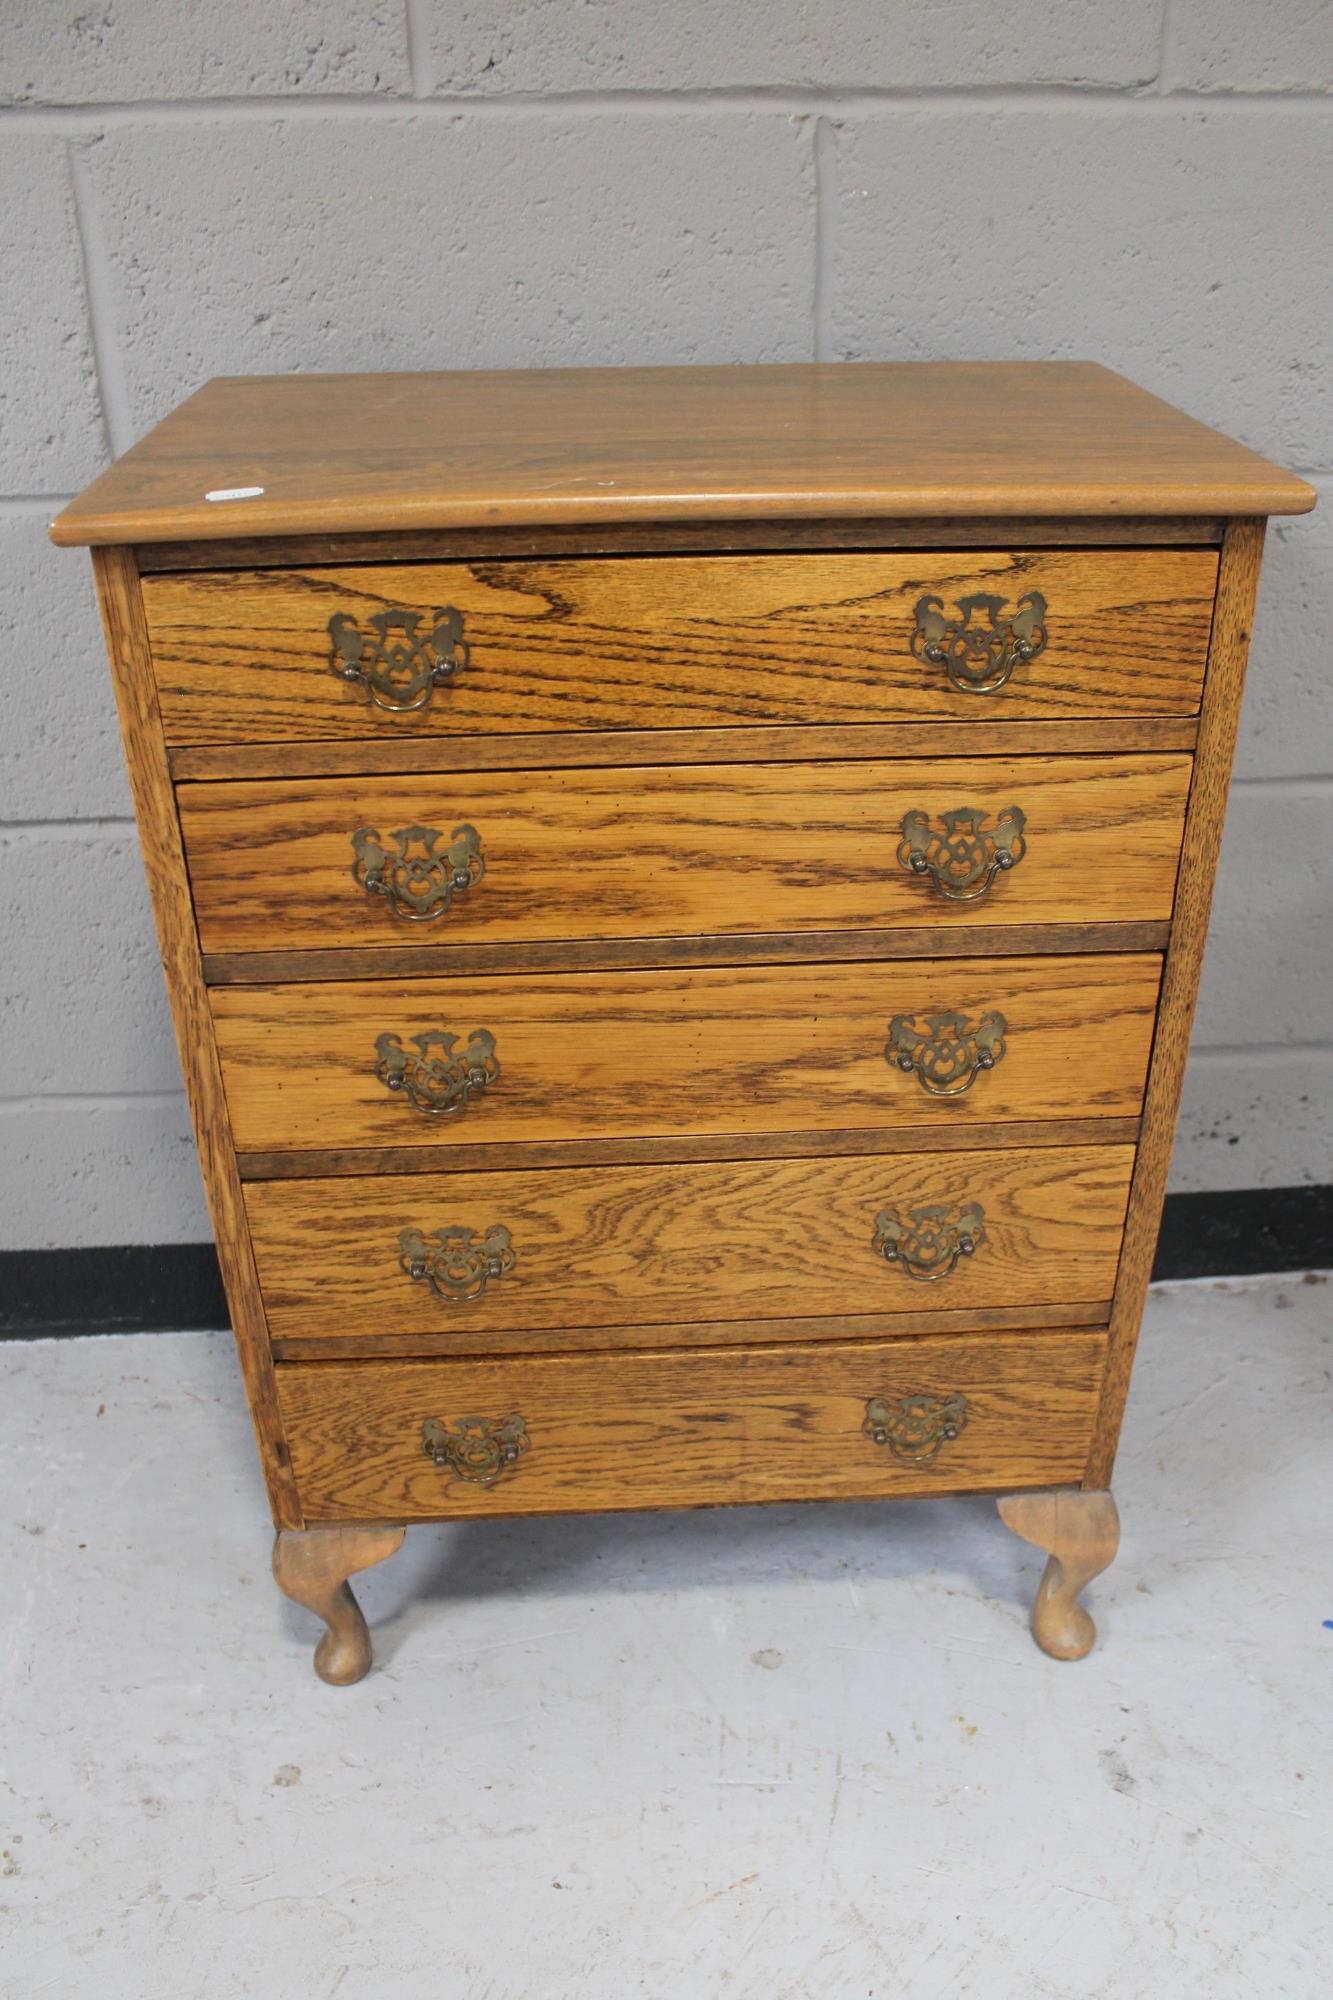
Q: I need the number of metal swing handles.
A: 10